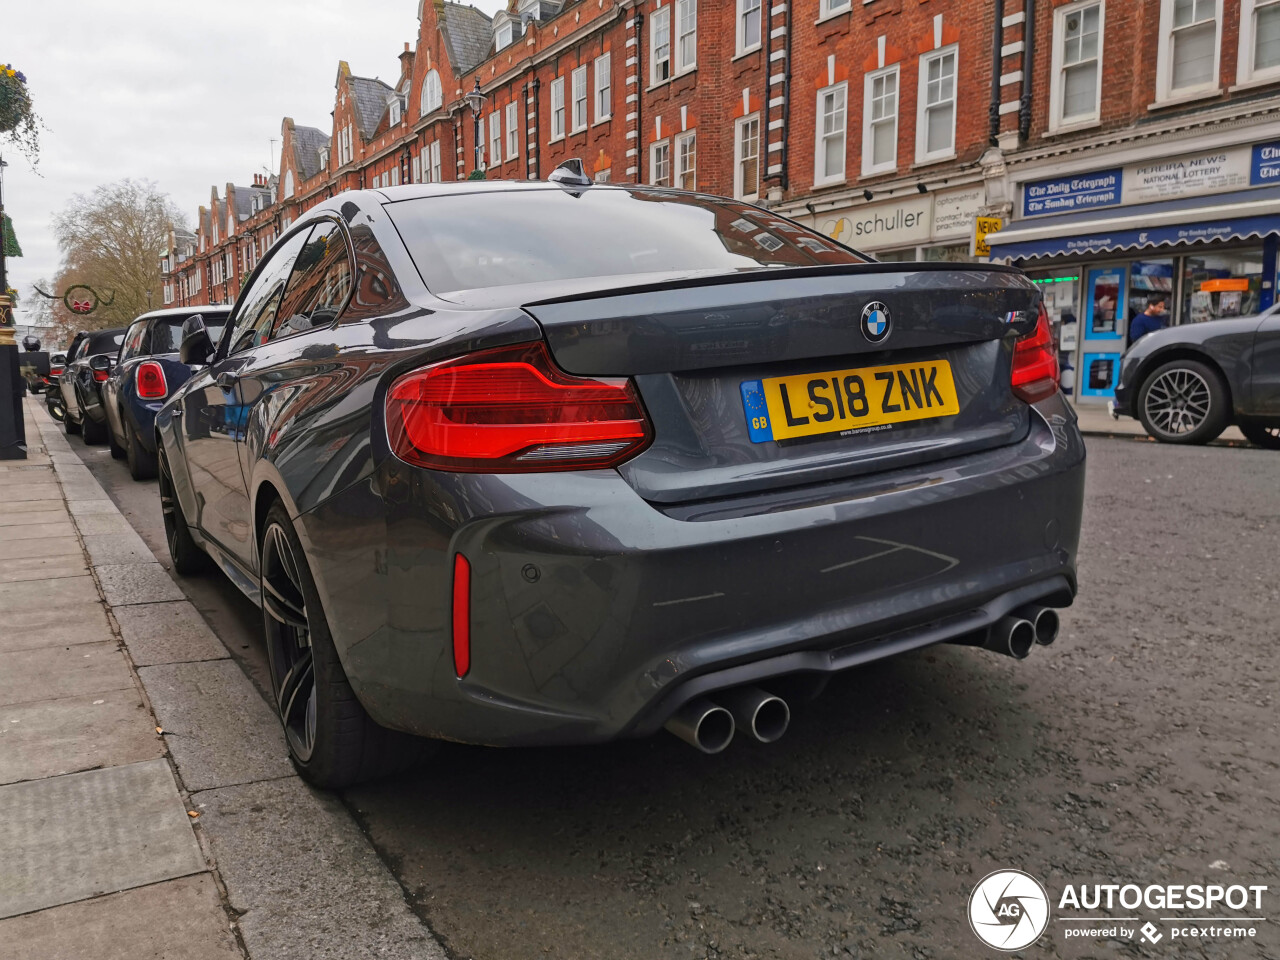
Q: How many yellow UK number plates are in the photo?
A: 1